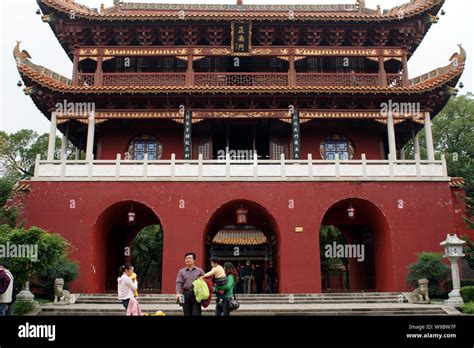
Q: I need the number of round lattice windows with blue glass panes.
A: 2